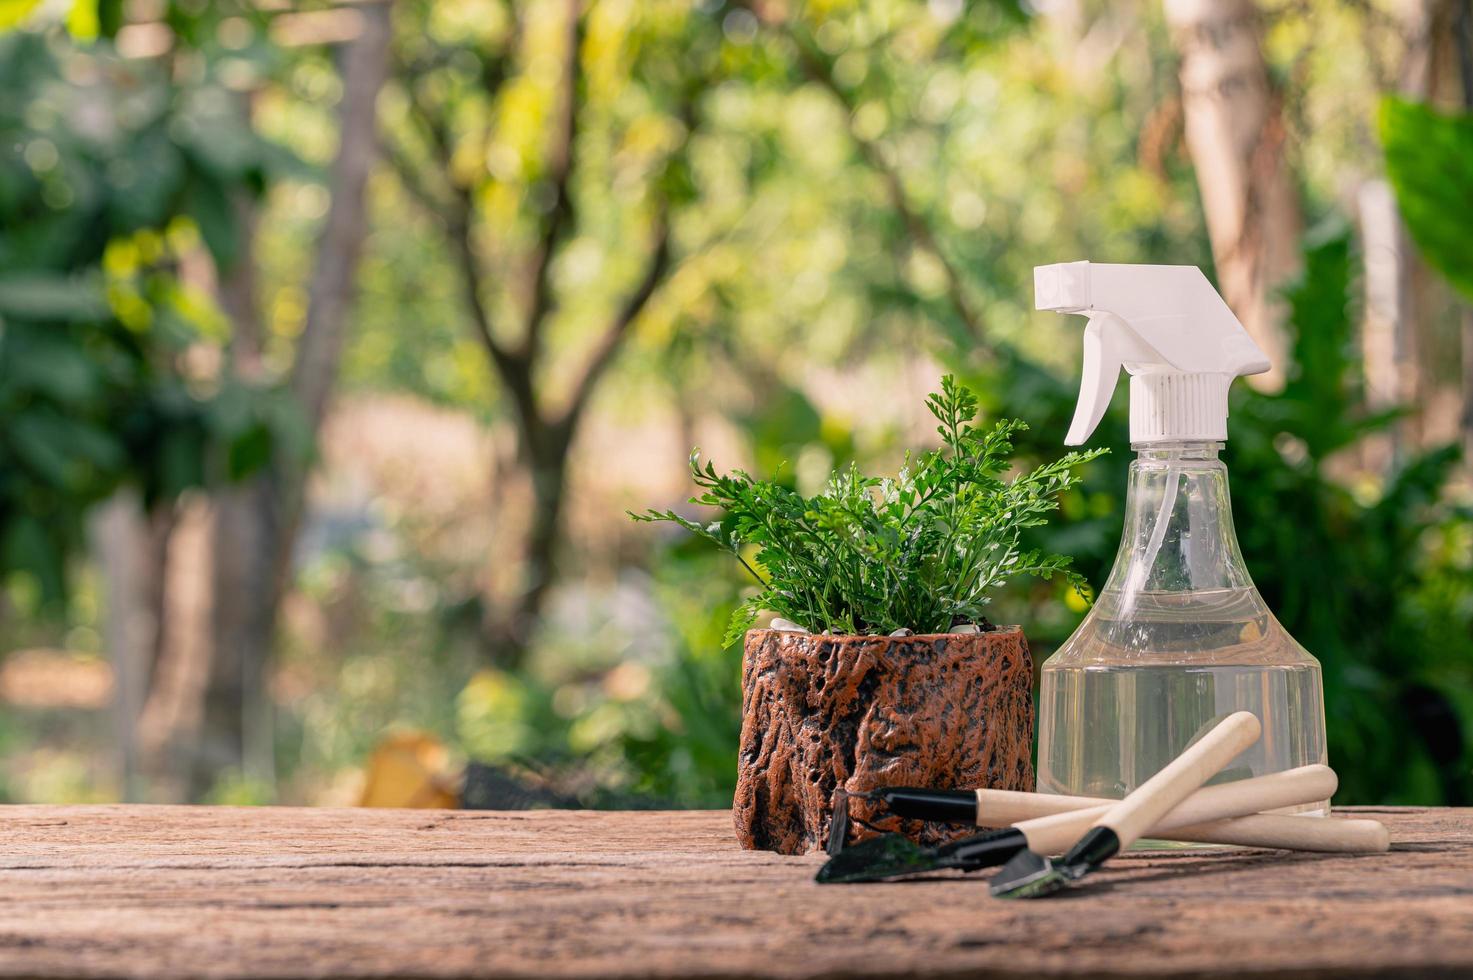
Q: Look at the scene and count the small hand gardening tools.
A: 3